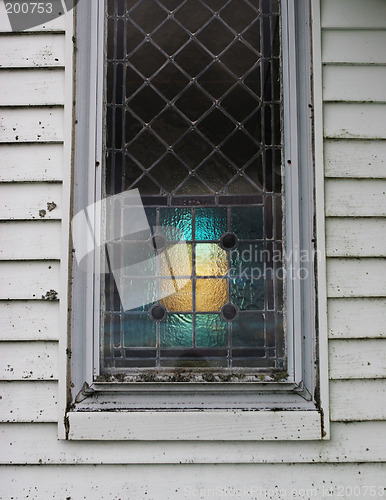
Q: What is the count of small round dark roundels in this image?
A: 4